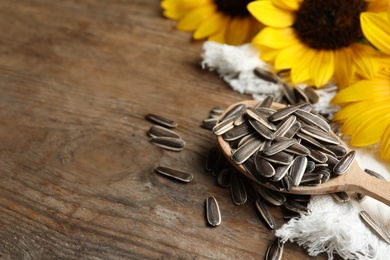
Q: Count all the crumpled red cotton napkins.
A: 0